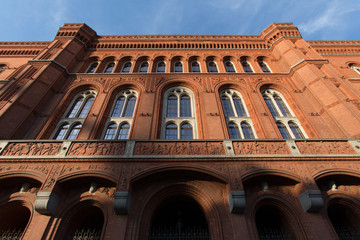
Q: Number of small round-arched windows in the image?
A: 11